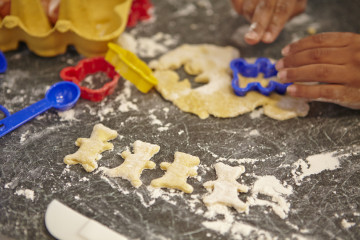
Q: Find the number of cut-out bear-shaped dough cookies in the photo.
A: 4